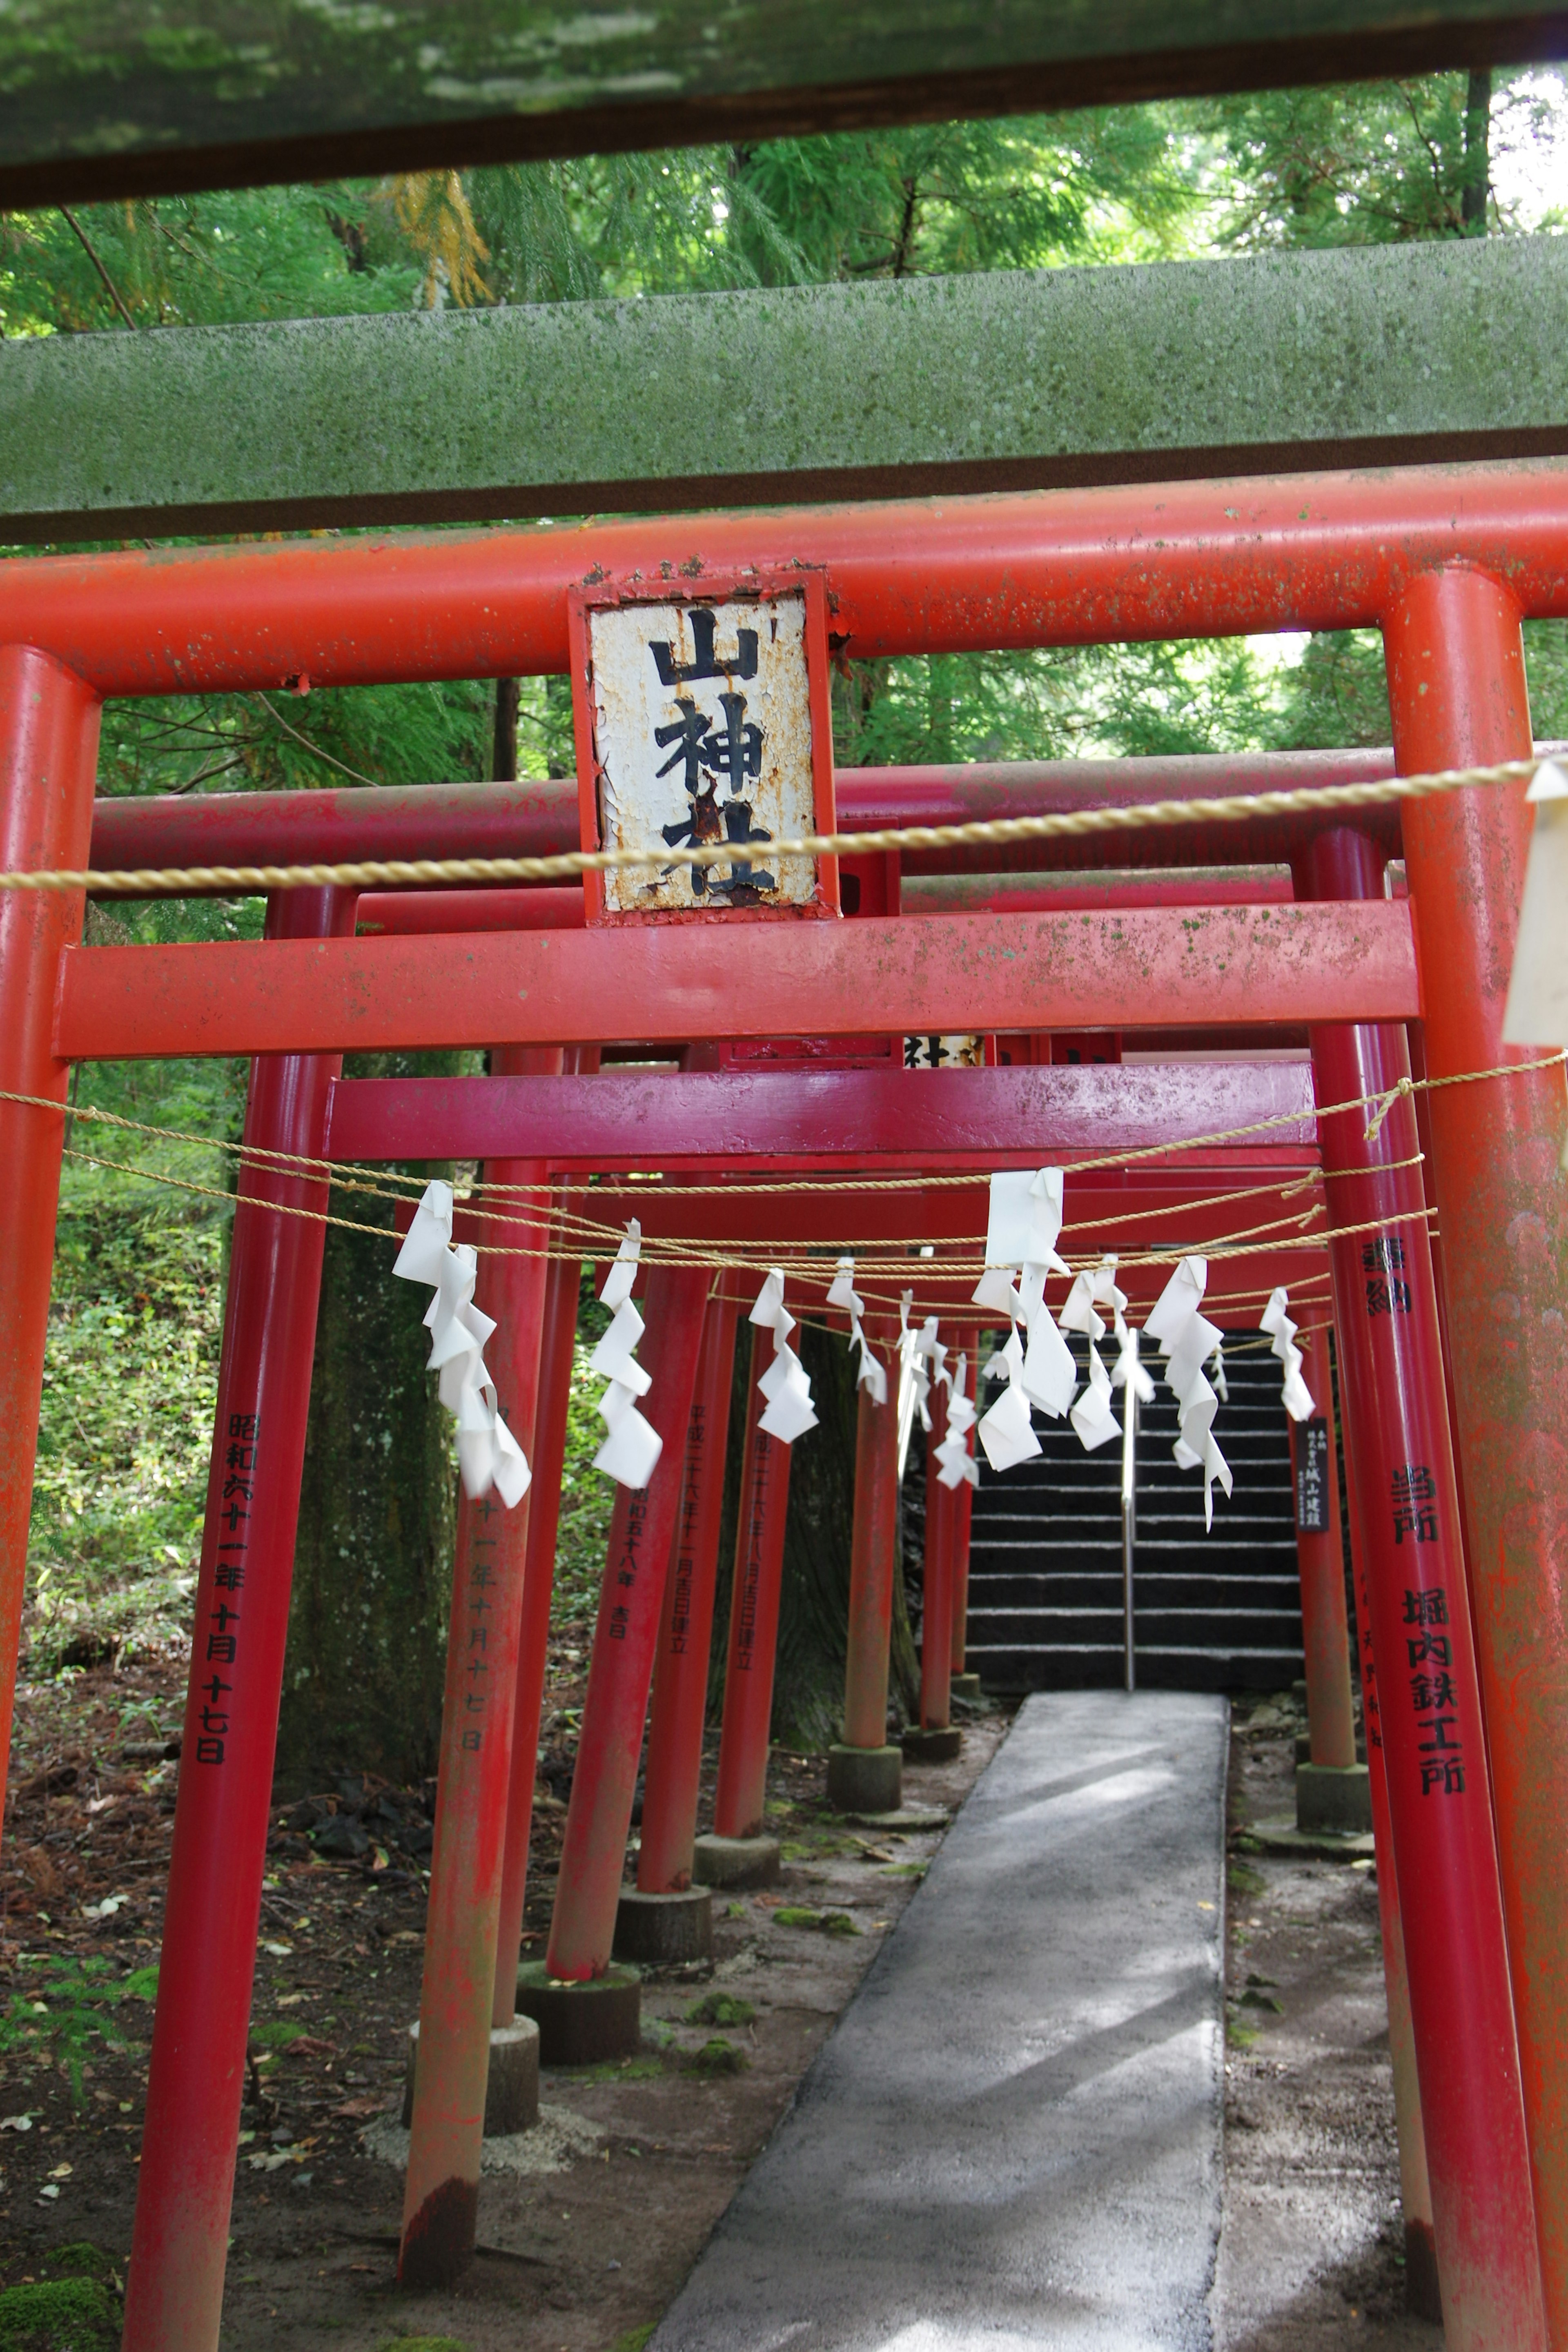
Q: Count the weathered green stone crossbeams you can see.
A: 2